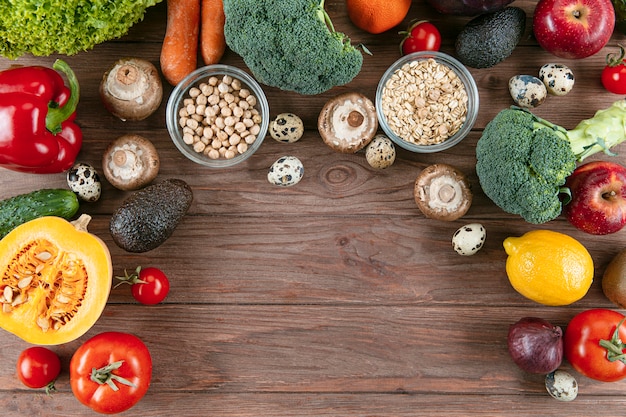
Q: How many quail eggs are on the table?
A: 8